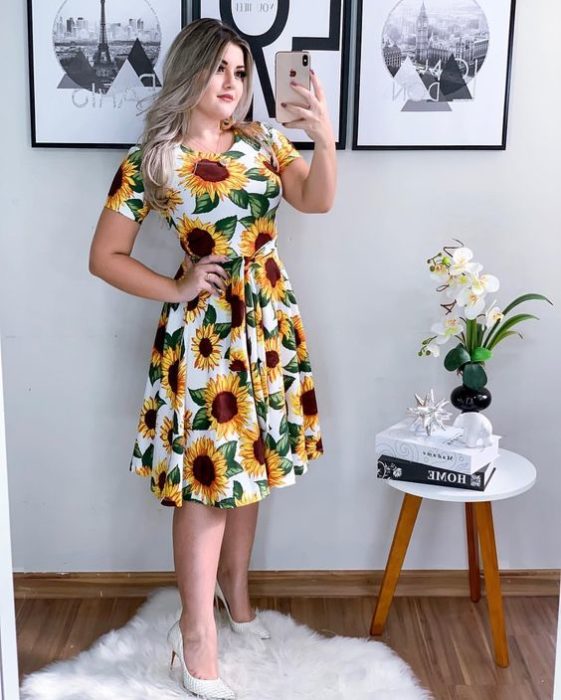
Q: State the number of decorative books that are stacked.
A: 2